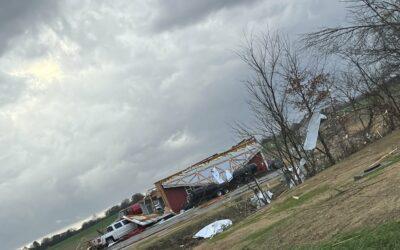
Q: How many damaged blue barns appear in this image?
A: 0